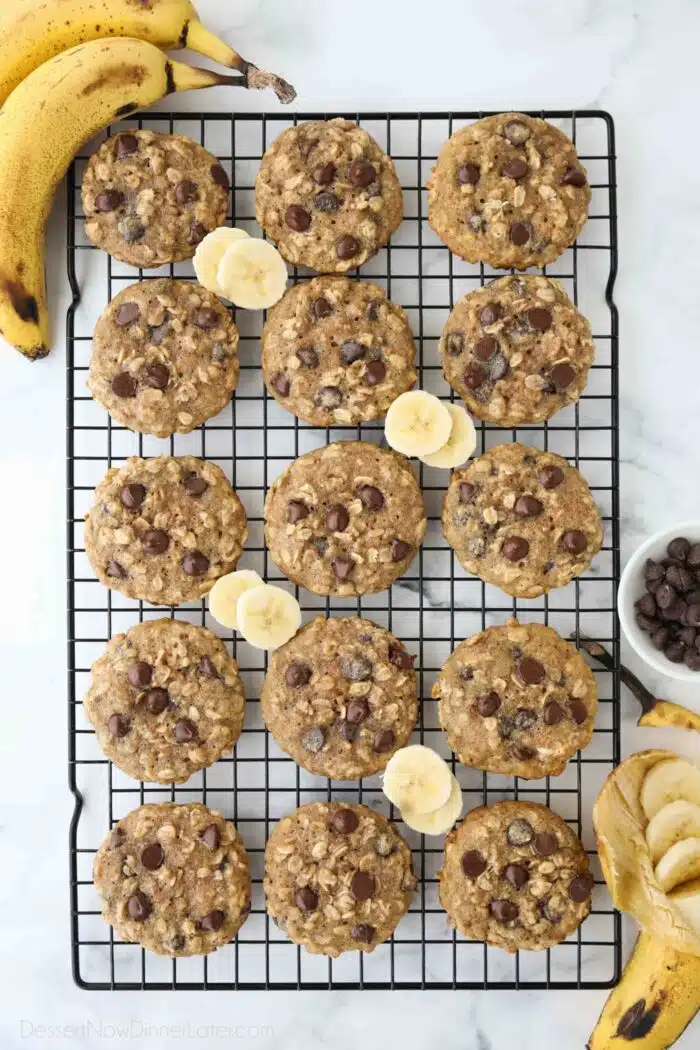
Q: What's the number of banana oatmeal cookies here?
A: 15